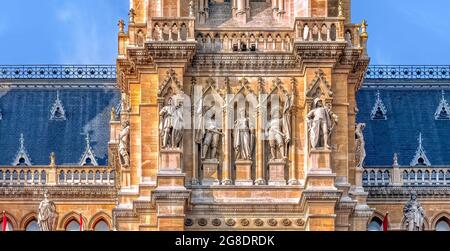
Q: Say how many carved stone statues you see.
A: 9